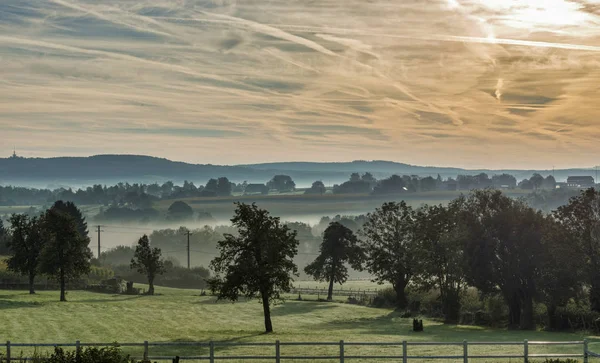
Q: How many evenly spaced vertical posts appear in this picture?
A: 10